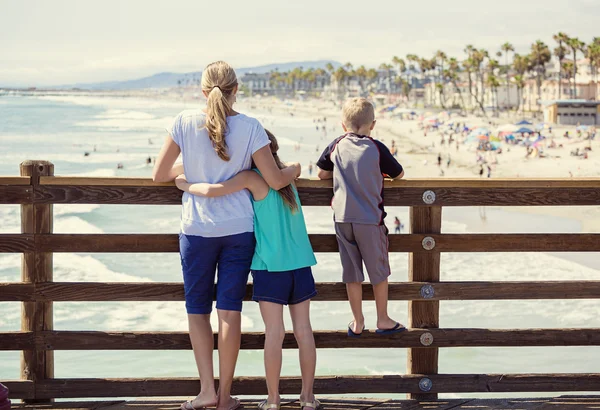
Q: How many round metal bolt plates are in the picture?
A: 5